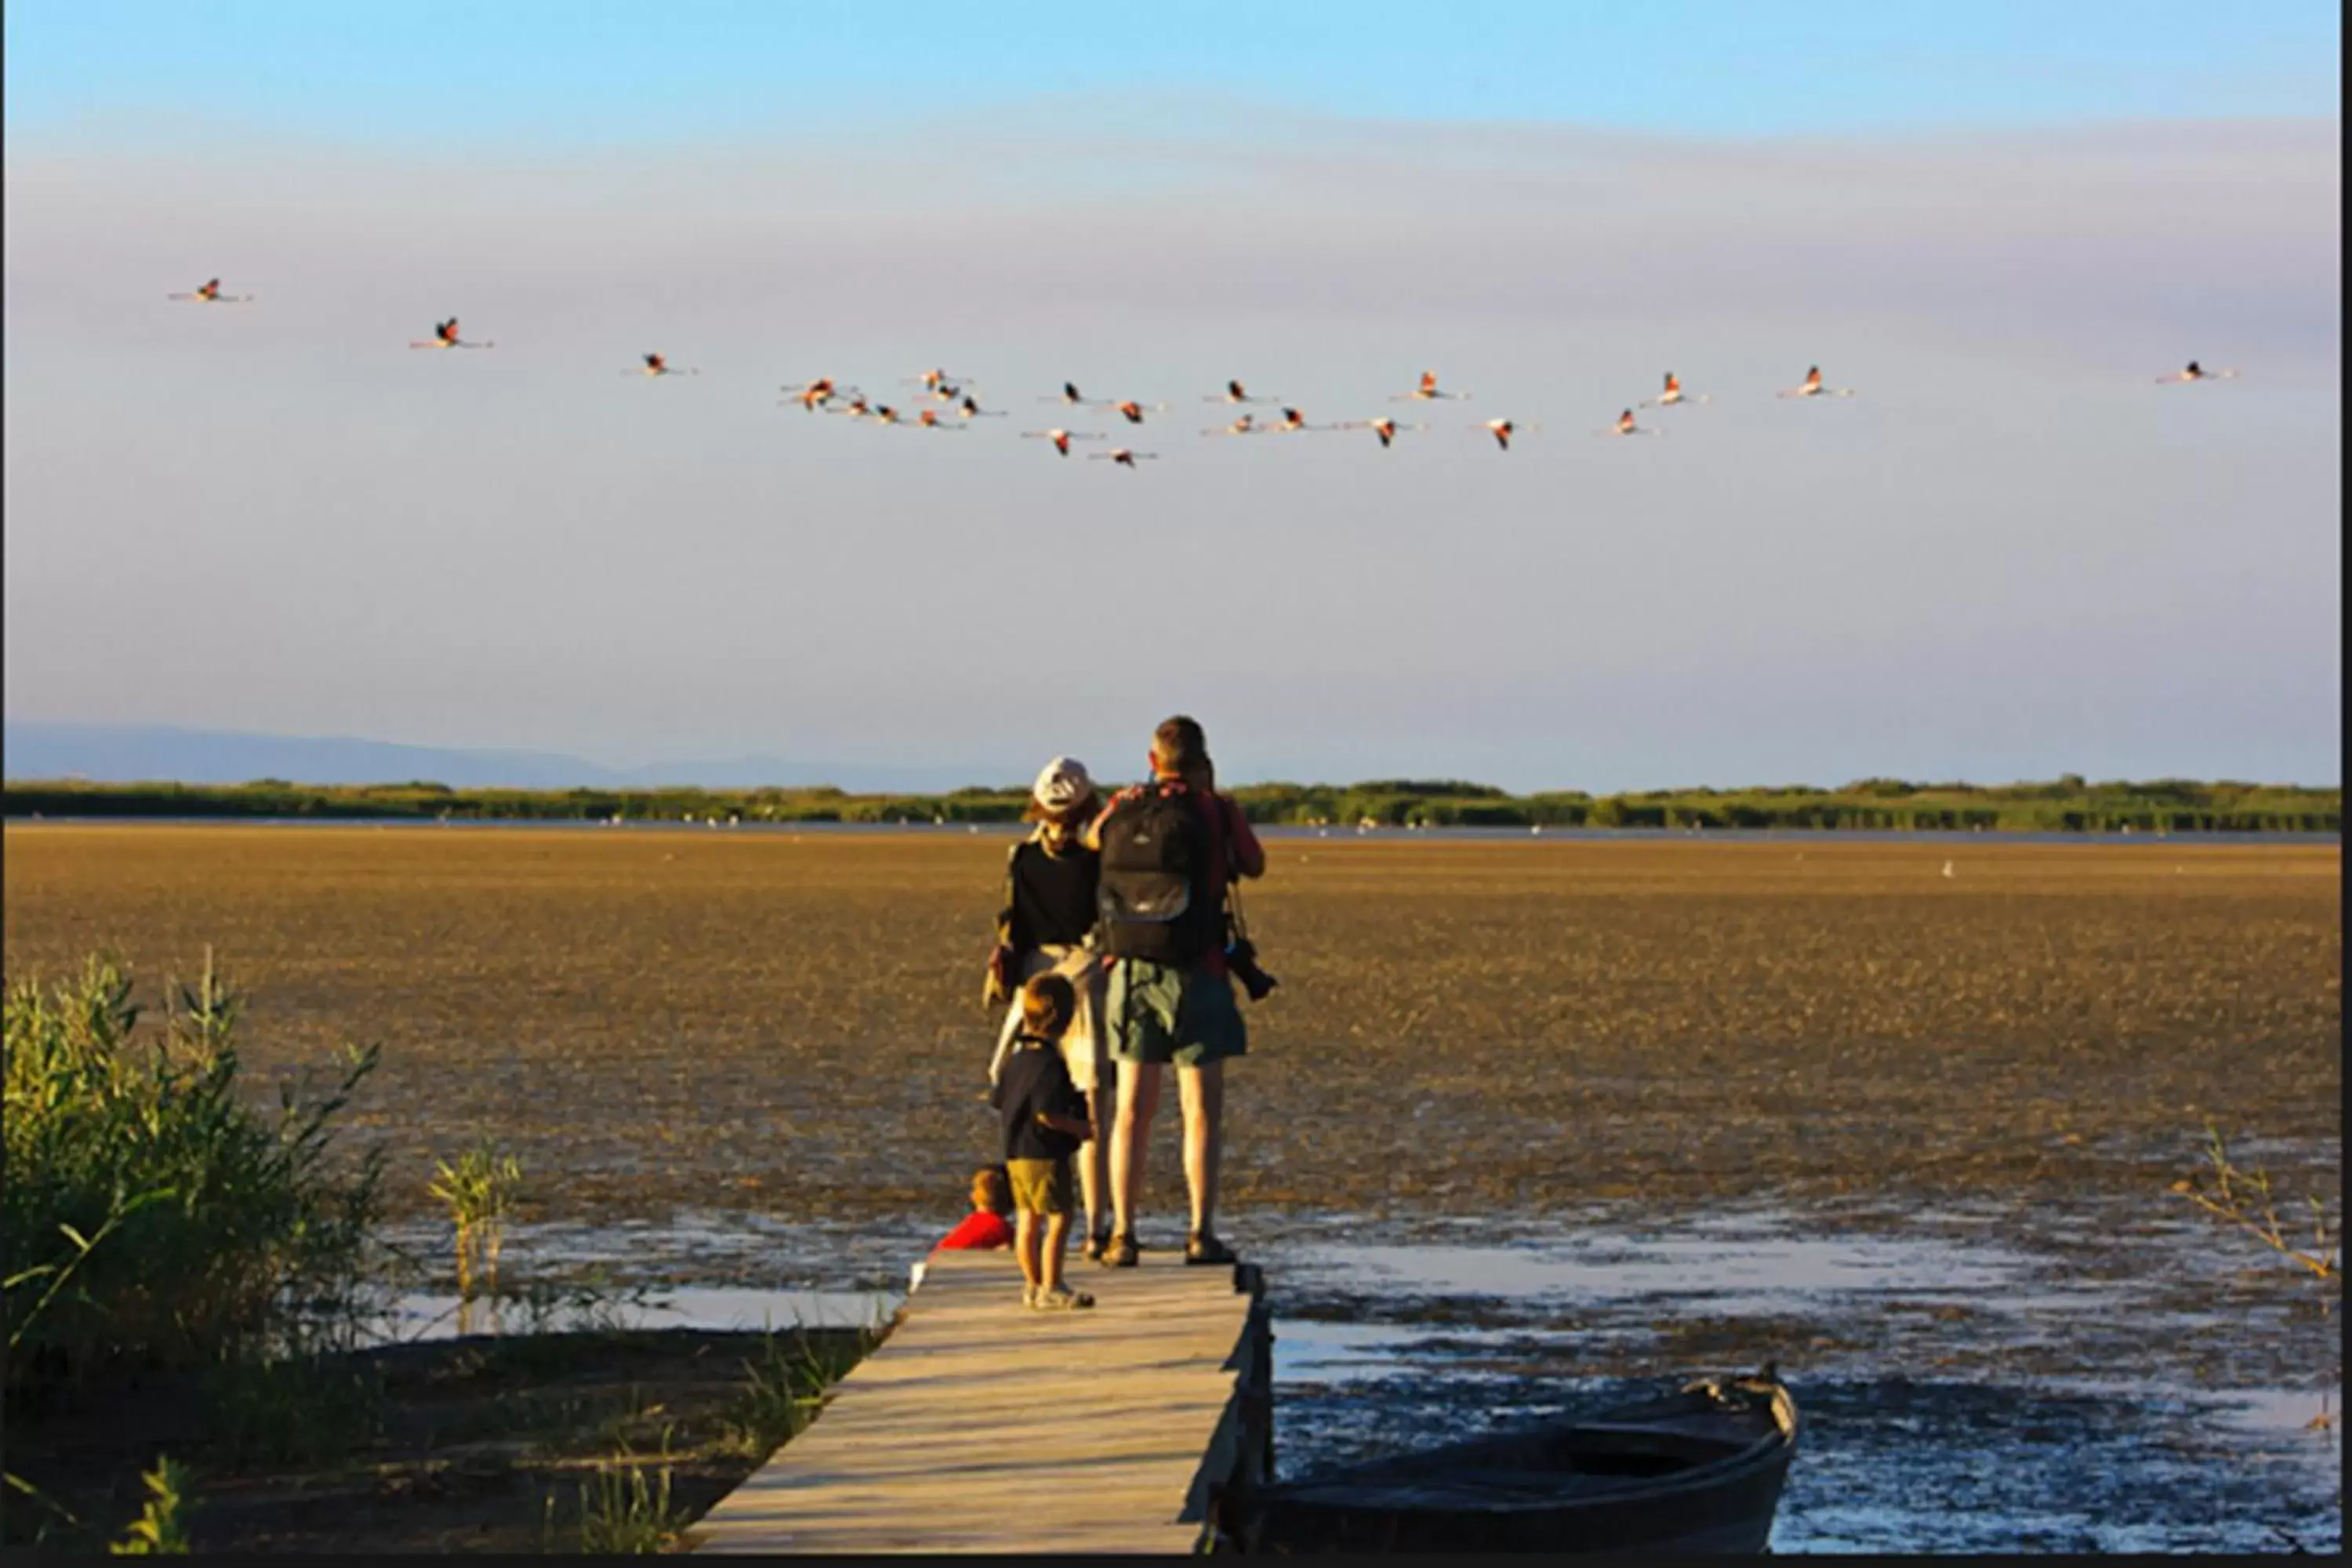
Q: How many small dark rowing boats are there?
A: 1